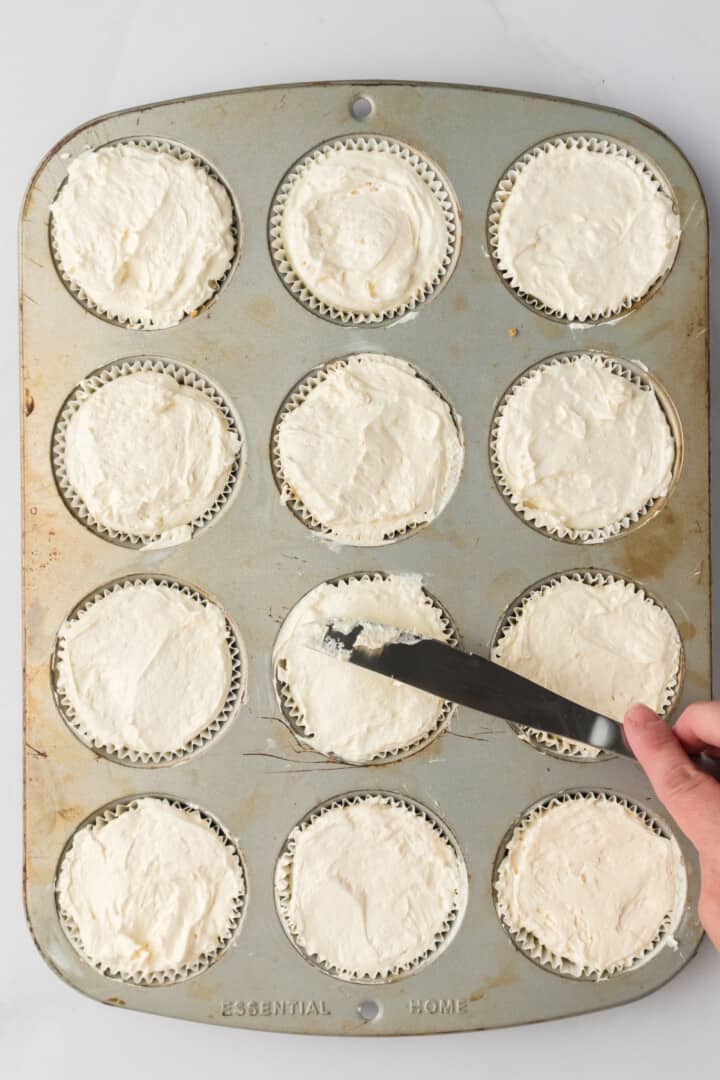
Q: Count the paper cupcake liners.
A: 12